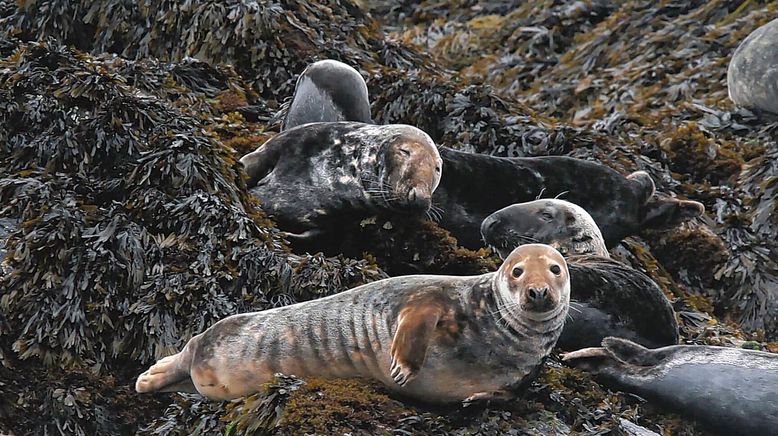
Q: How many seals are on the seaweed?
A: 7